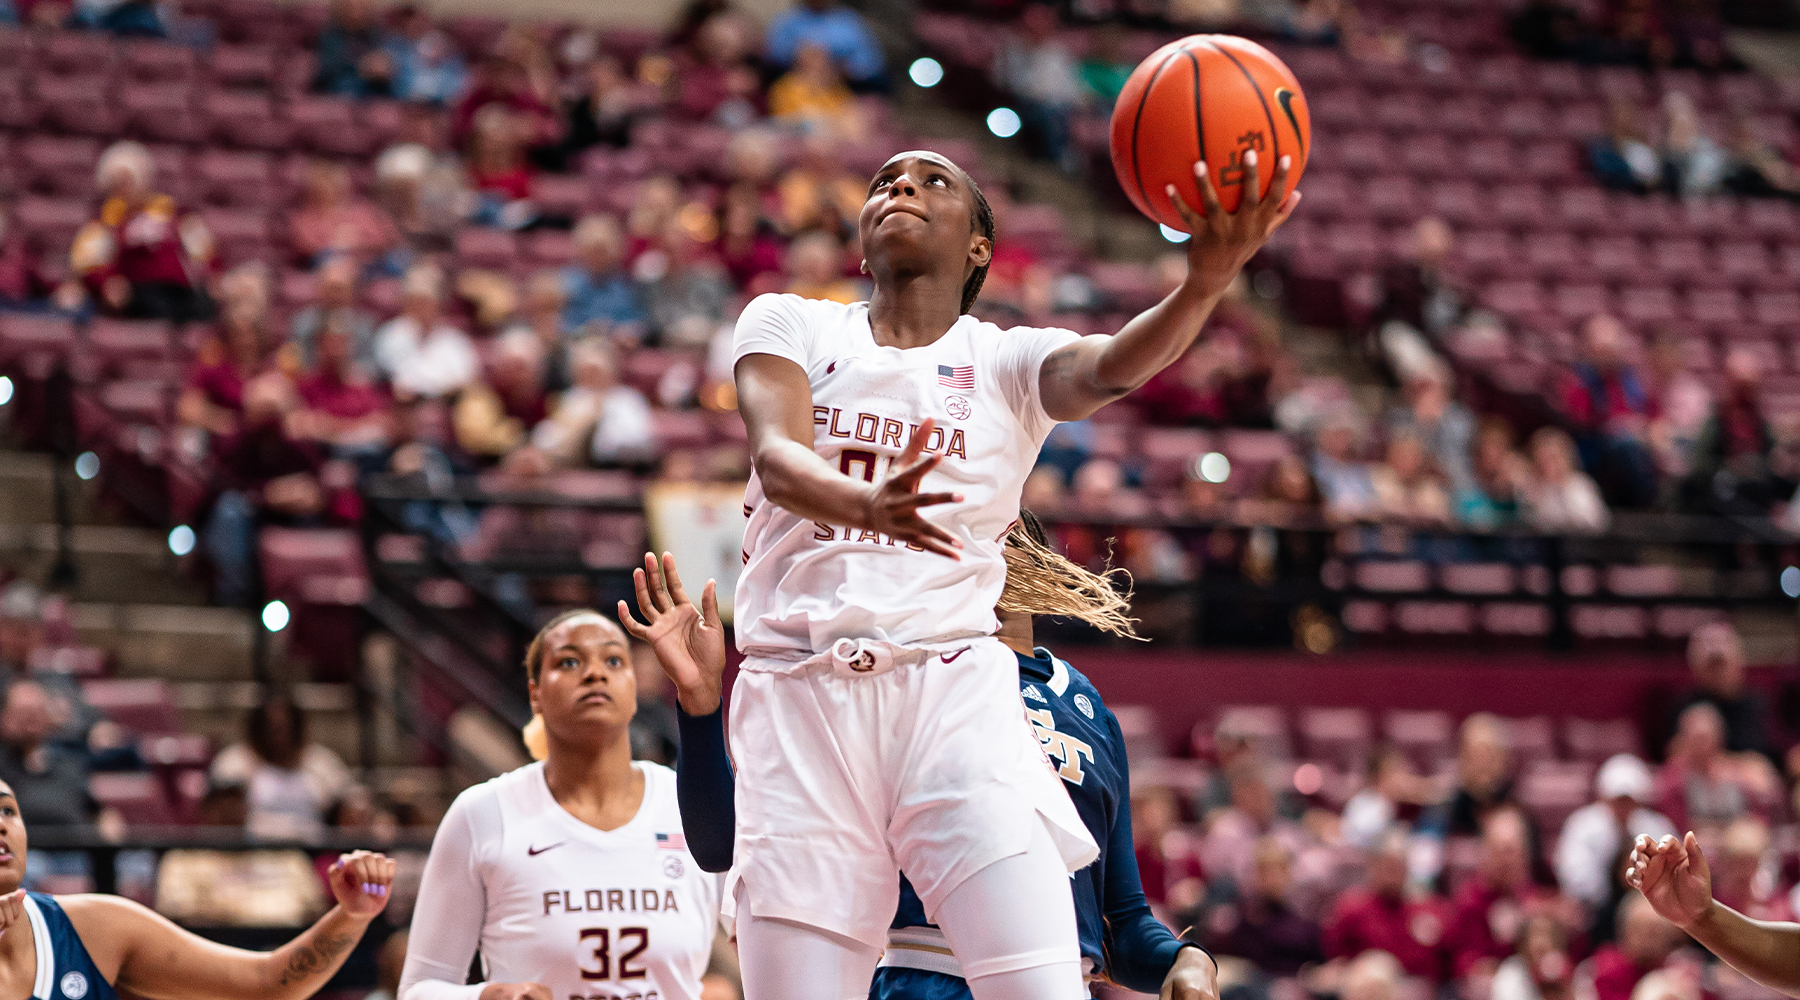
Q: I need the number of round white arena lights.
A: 9